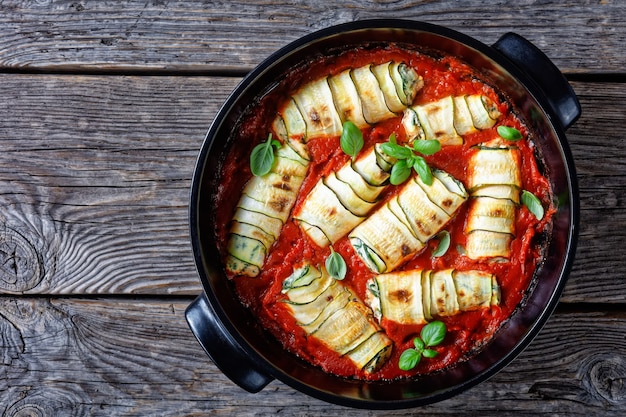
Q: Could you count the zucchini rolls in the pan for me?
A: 8